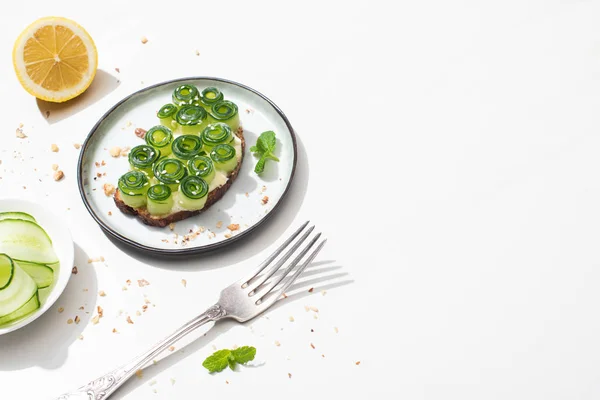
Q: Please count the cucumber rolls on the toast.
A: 15